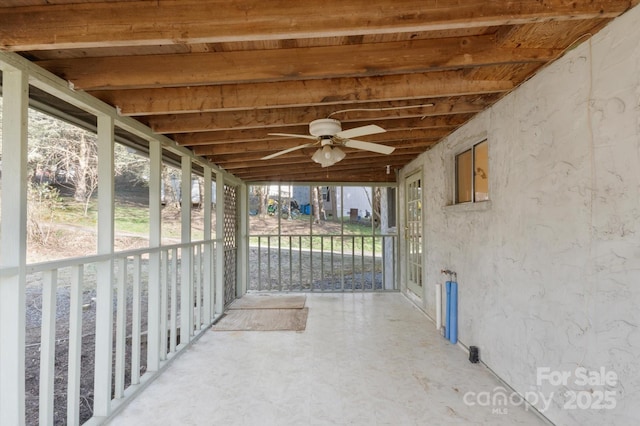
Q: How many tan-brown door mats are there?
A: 2